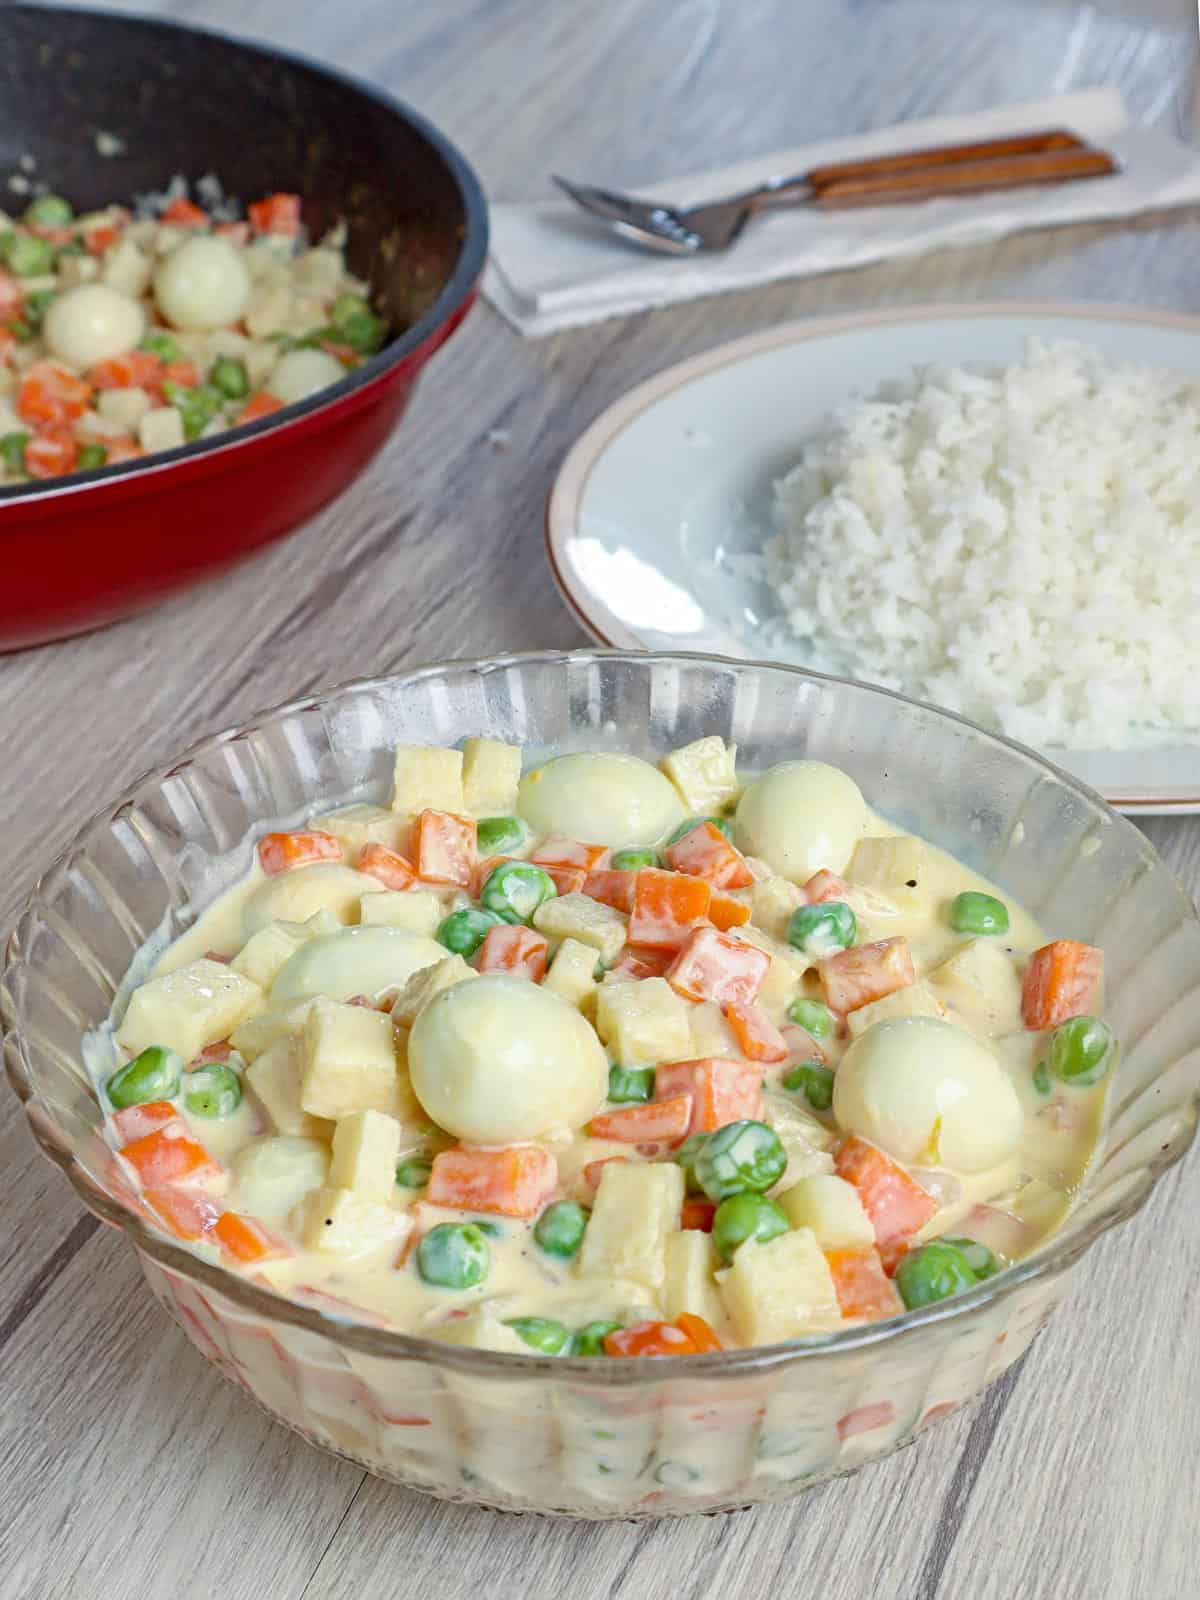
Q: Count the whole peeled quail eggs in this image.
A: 10